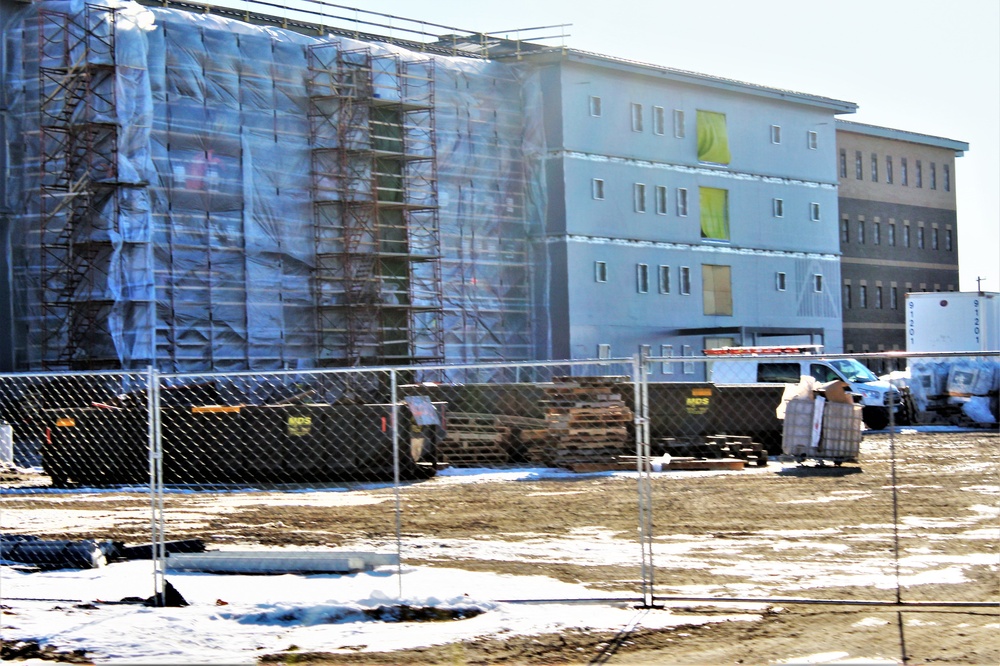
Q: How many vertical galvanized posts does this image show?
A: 6